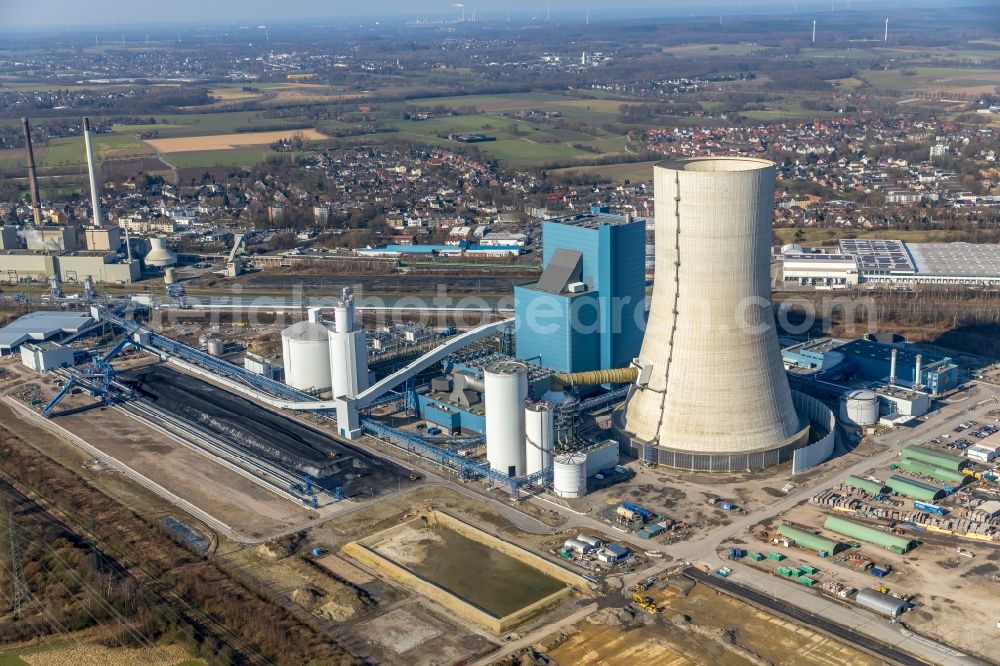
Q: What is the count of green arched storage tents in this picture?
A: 6